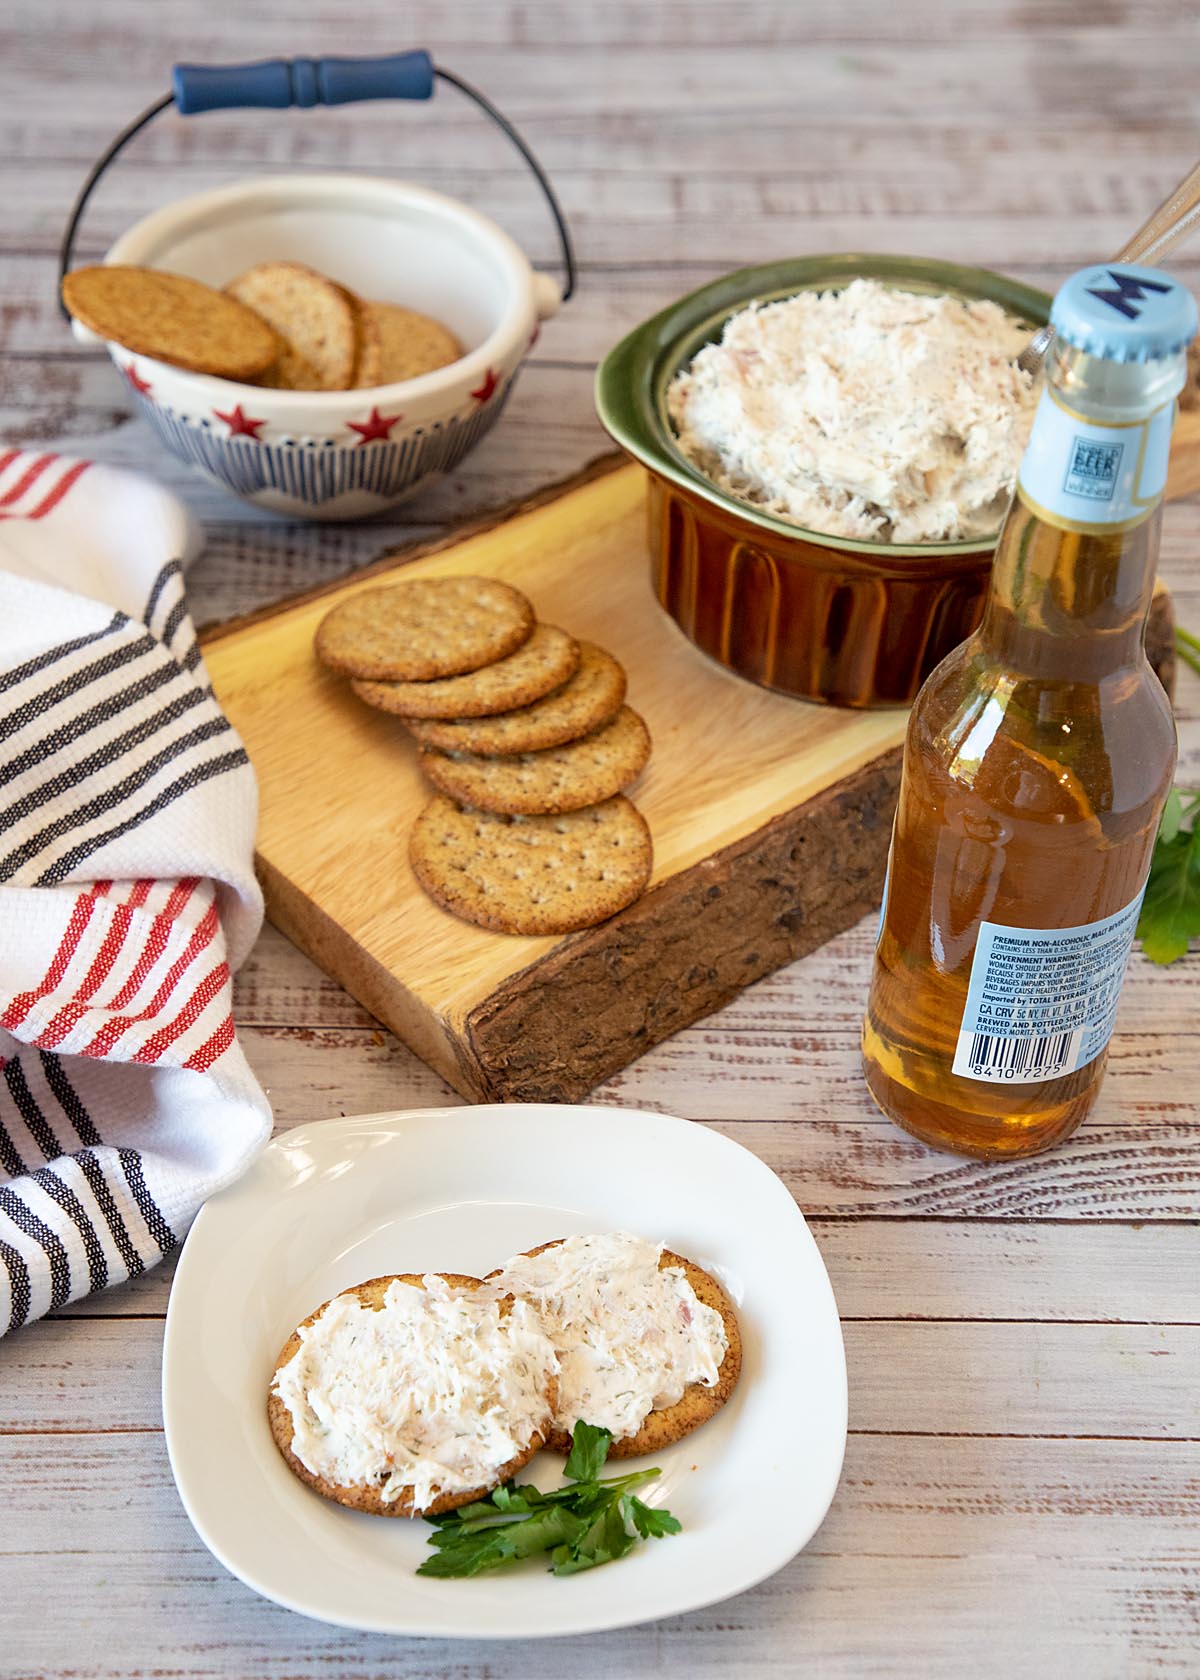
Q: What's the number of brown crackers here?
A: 11